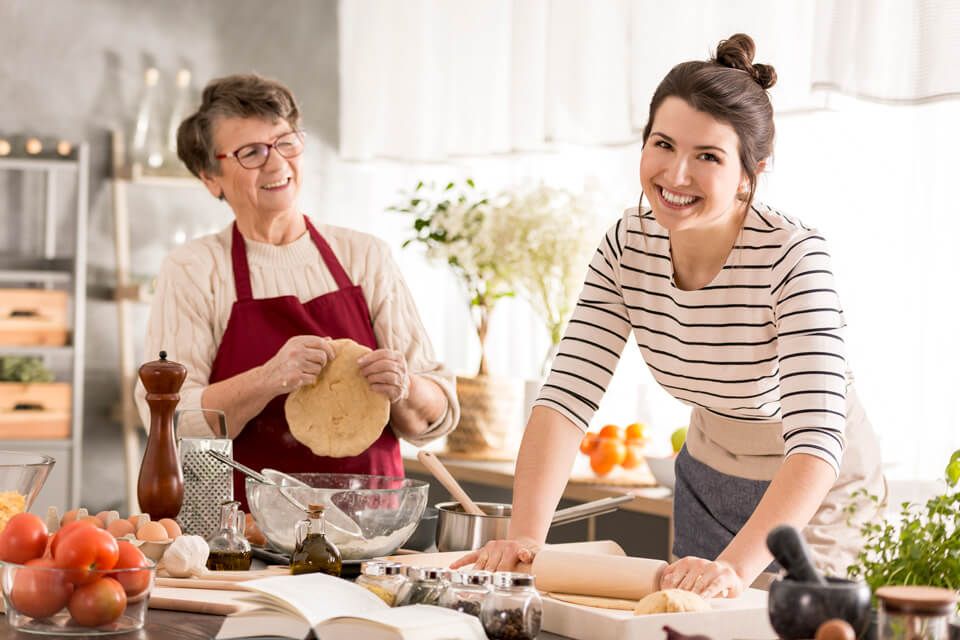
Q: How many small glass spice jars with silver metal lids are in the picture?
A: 4